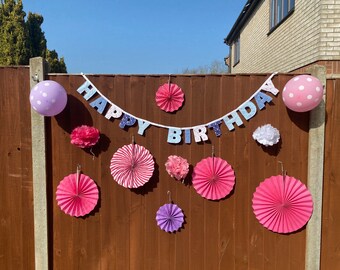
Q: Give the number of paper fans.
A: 6